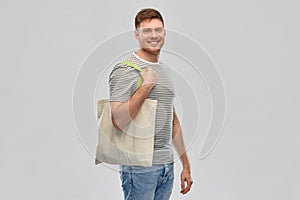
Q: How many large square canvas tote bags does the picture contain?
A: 1